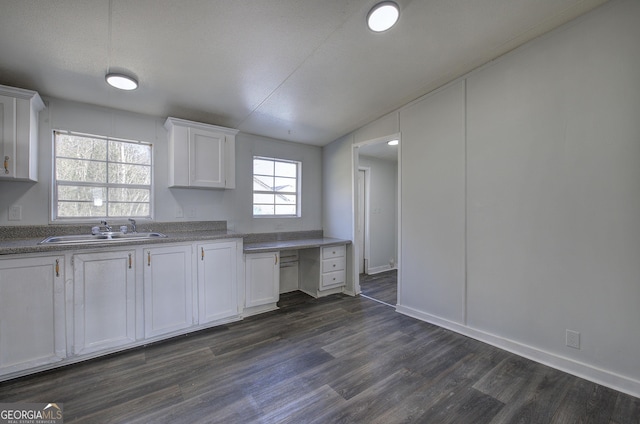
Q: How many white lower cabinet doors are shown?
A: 5